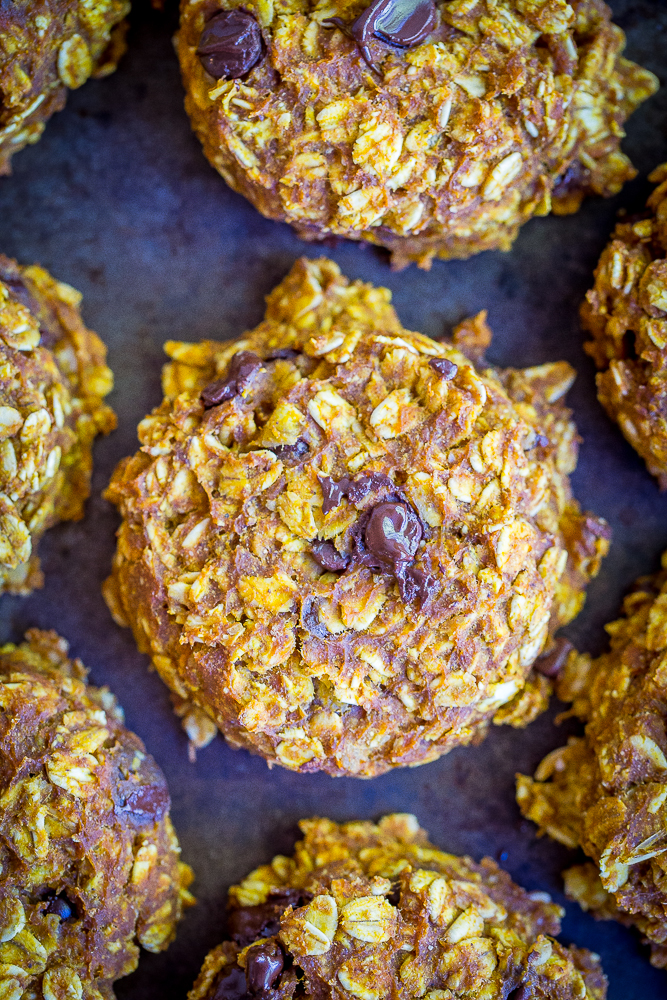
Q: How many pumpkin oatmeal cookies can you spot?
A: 8